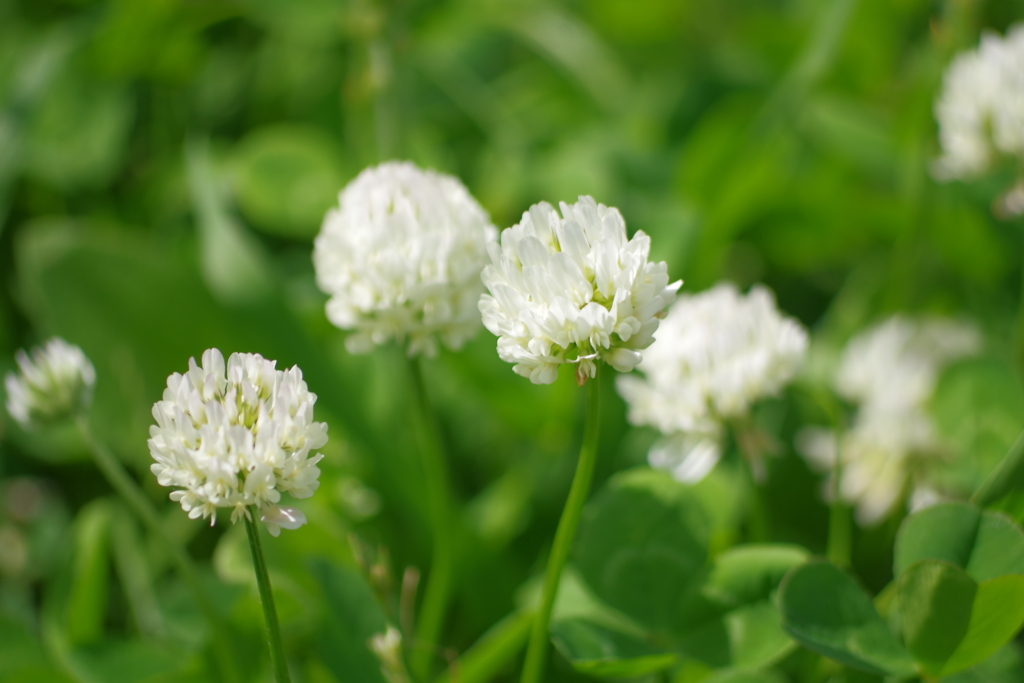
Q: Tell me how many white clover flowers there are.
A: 7